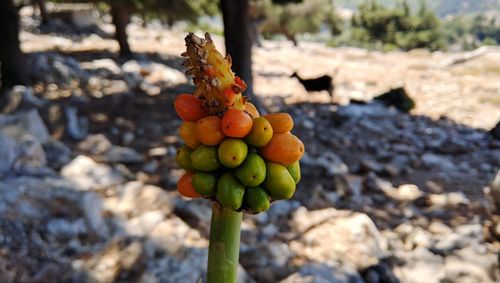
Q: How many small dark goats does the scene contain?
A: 1